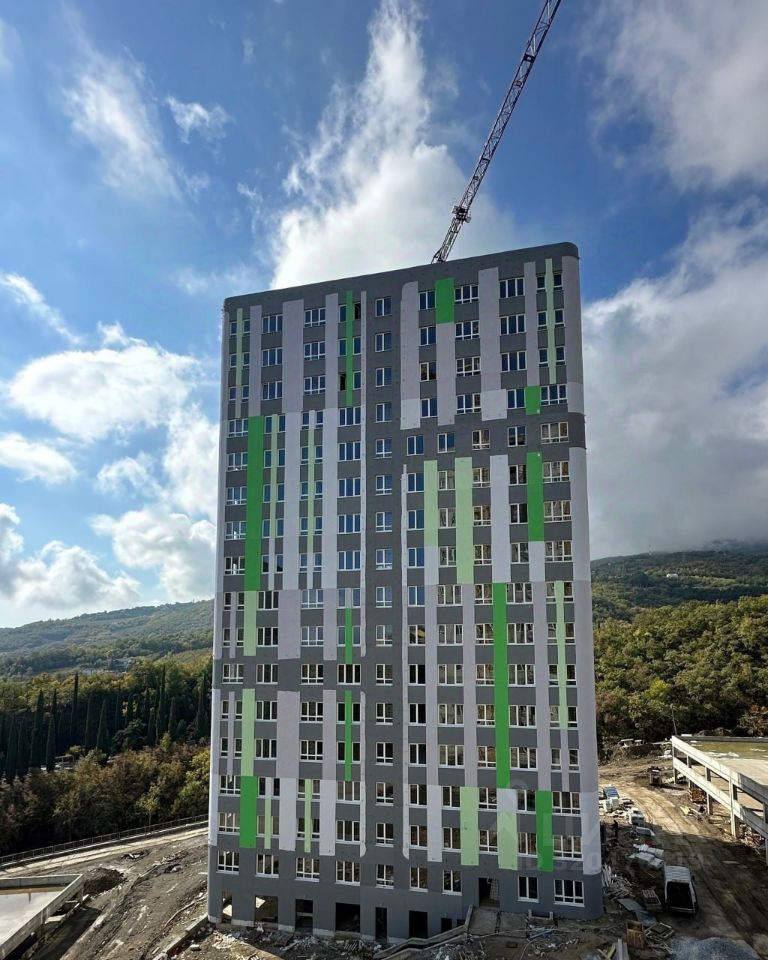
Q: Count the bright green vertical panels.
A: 10